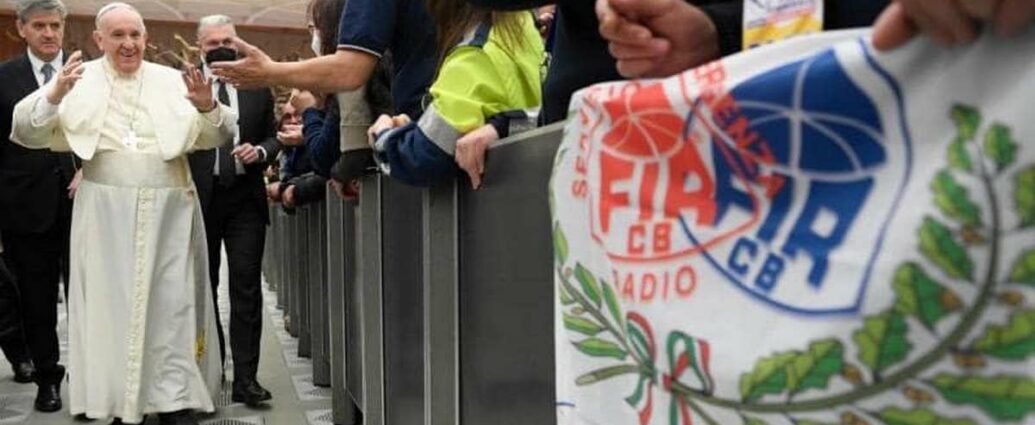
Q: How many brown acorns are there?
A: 7